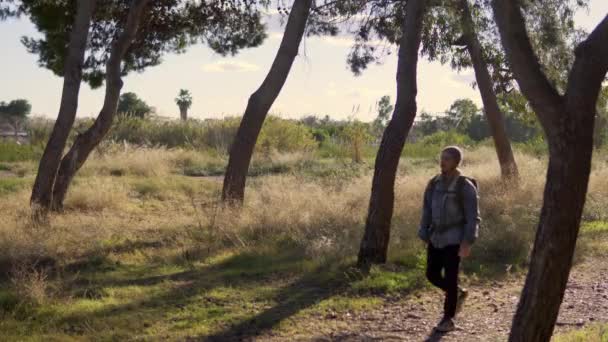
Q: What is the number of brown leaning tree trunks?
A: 6